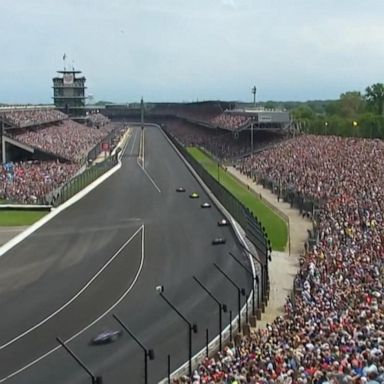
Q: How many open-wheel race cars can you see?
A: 6